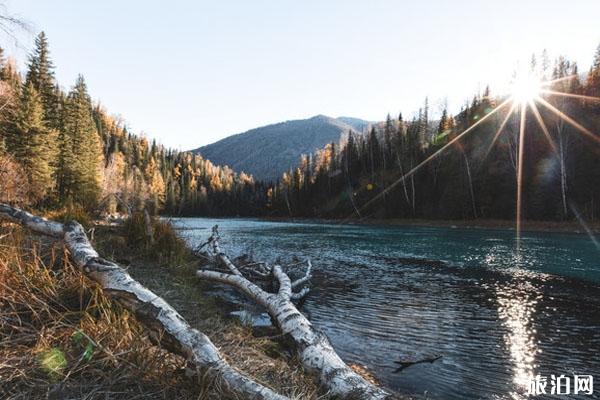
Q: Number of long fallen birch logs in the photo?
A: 2